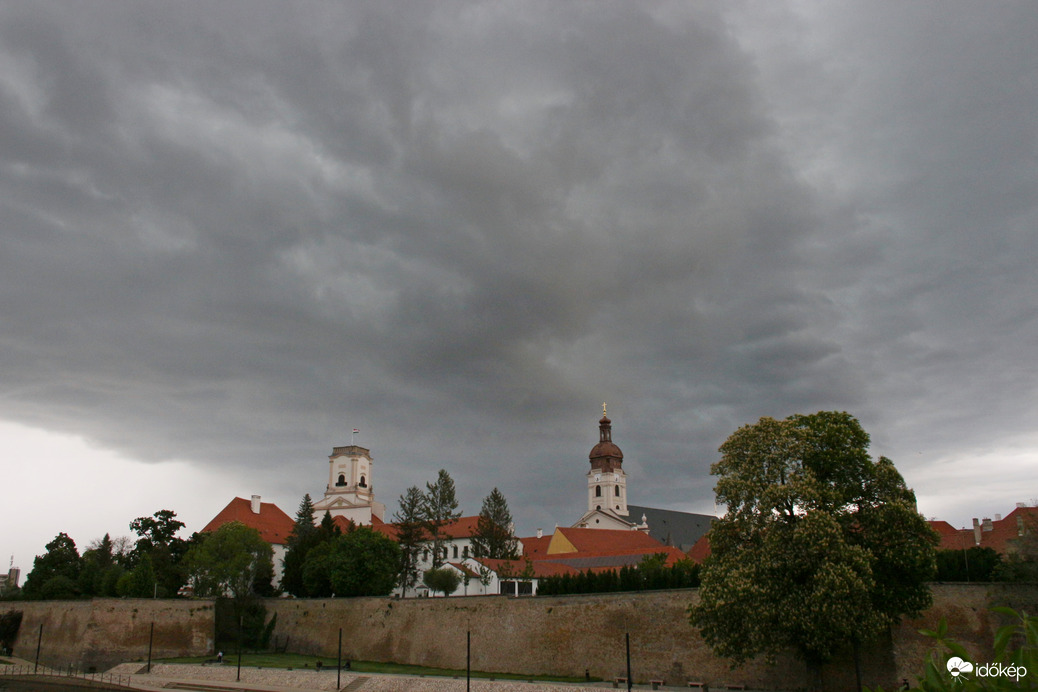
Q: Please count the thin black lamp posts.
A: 6